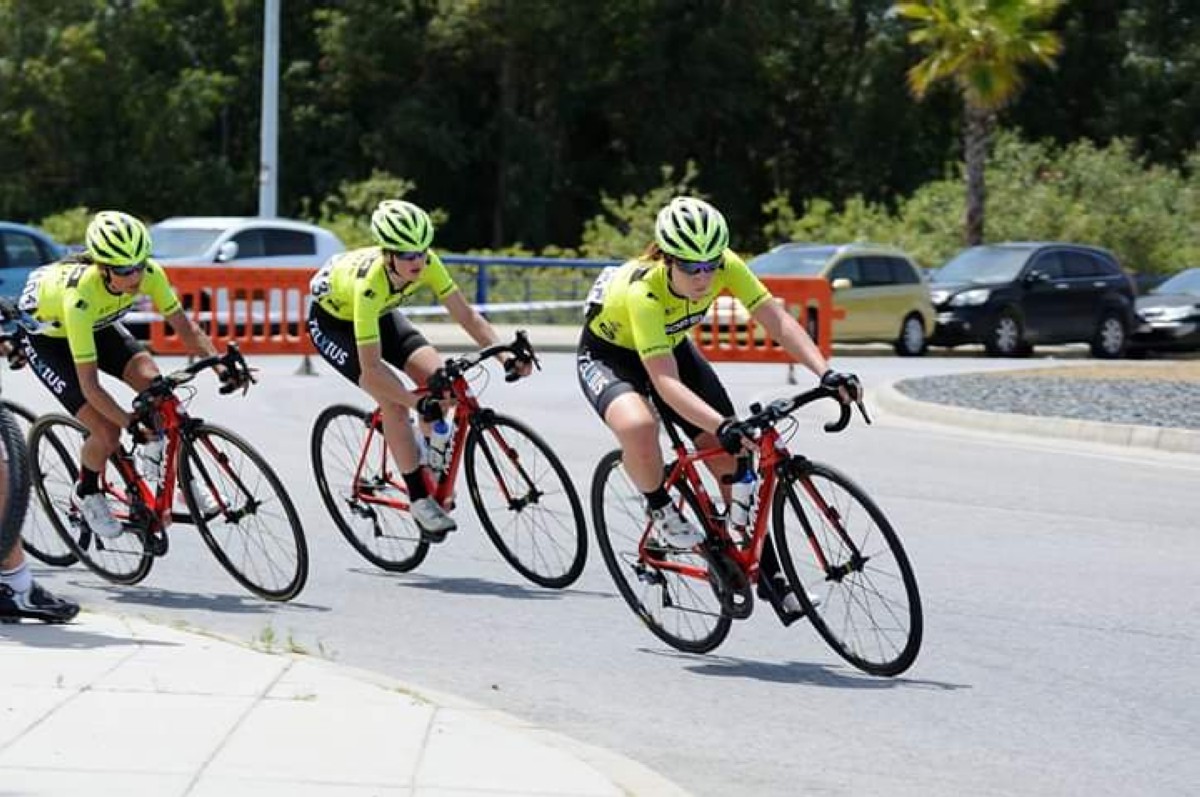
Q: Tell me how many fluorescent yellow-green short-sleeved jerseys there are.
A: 3